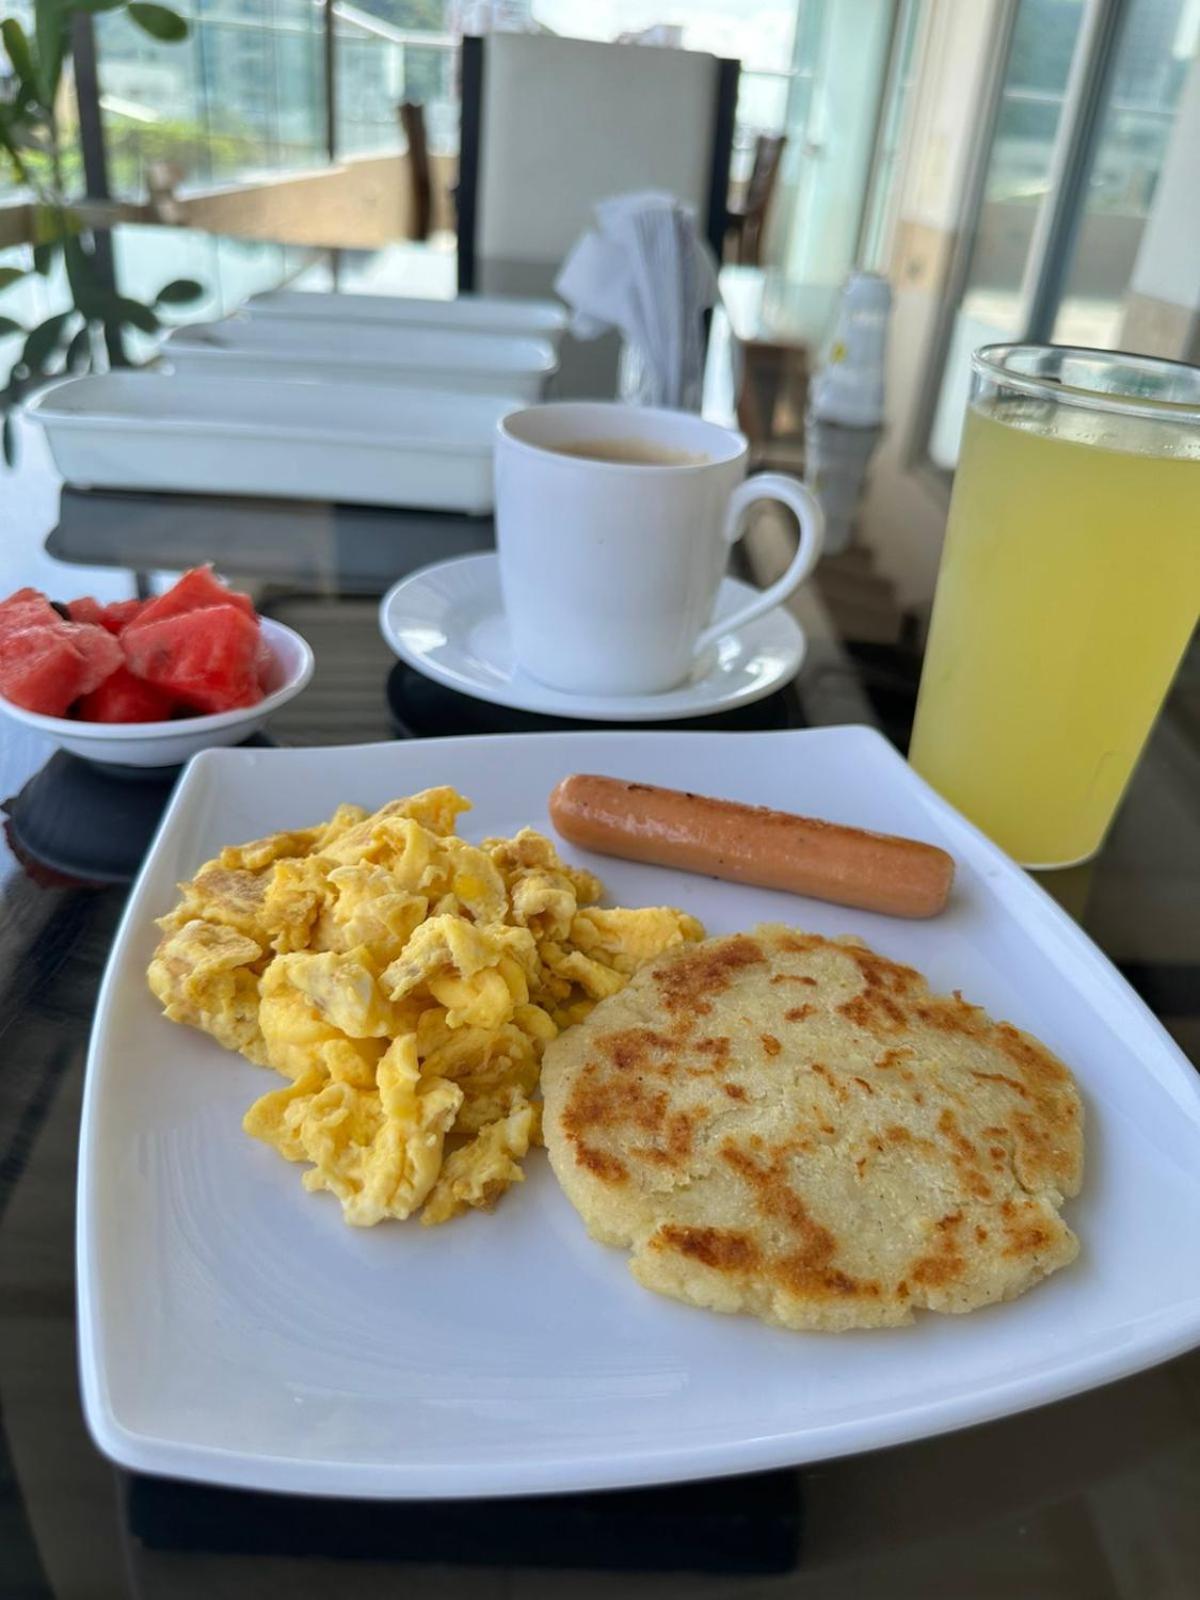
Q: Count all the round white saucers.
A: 1